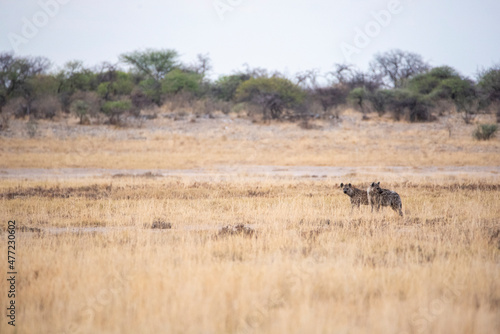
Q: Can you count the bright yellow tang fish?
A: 0